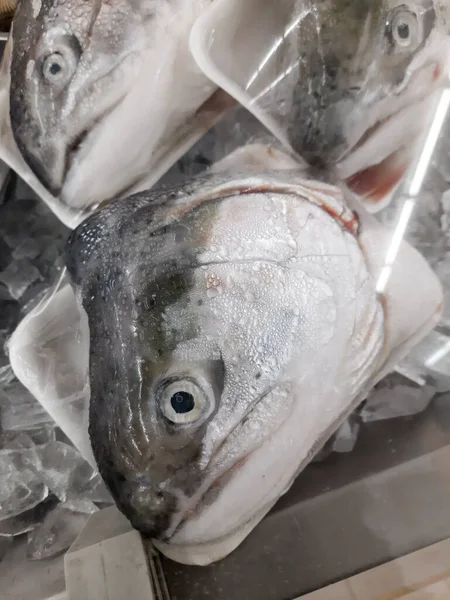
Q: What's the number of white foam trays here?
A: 3